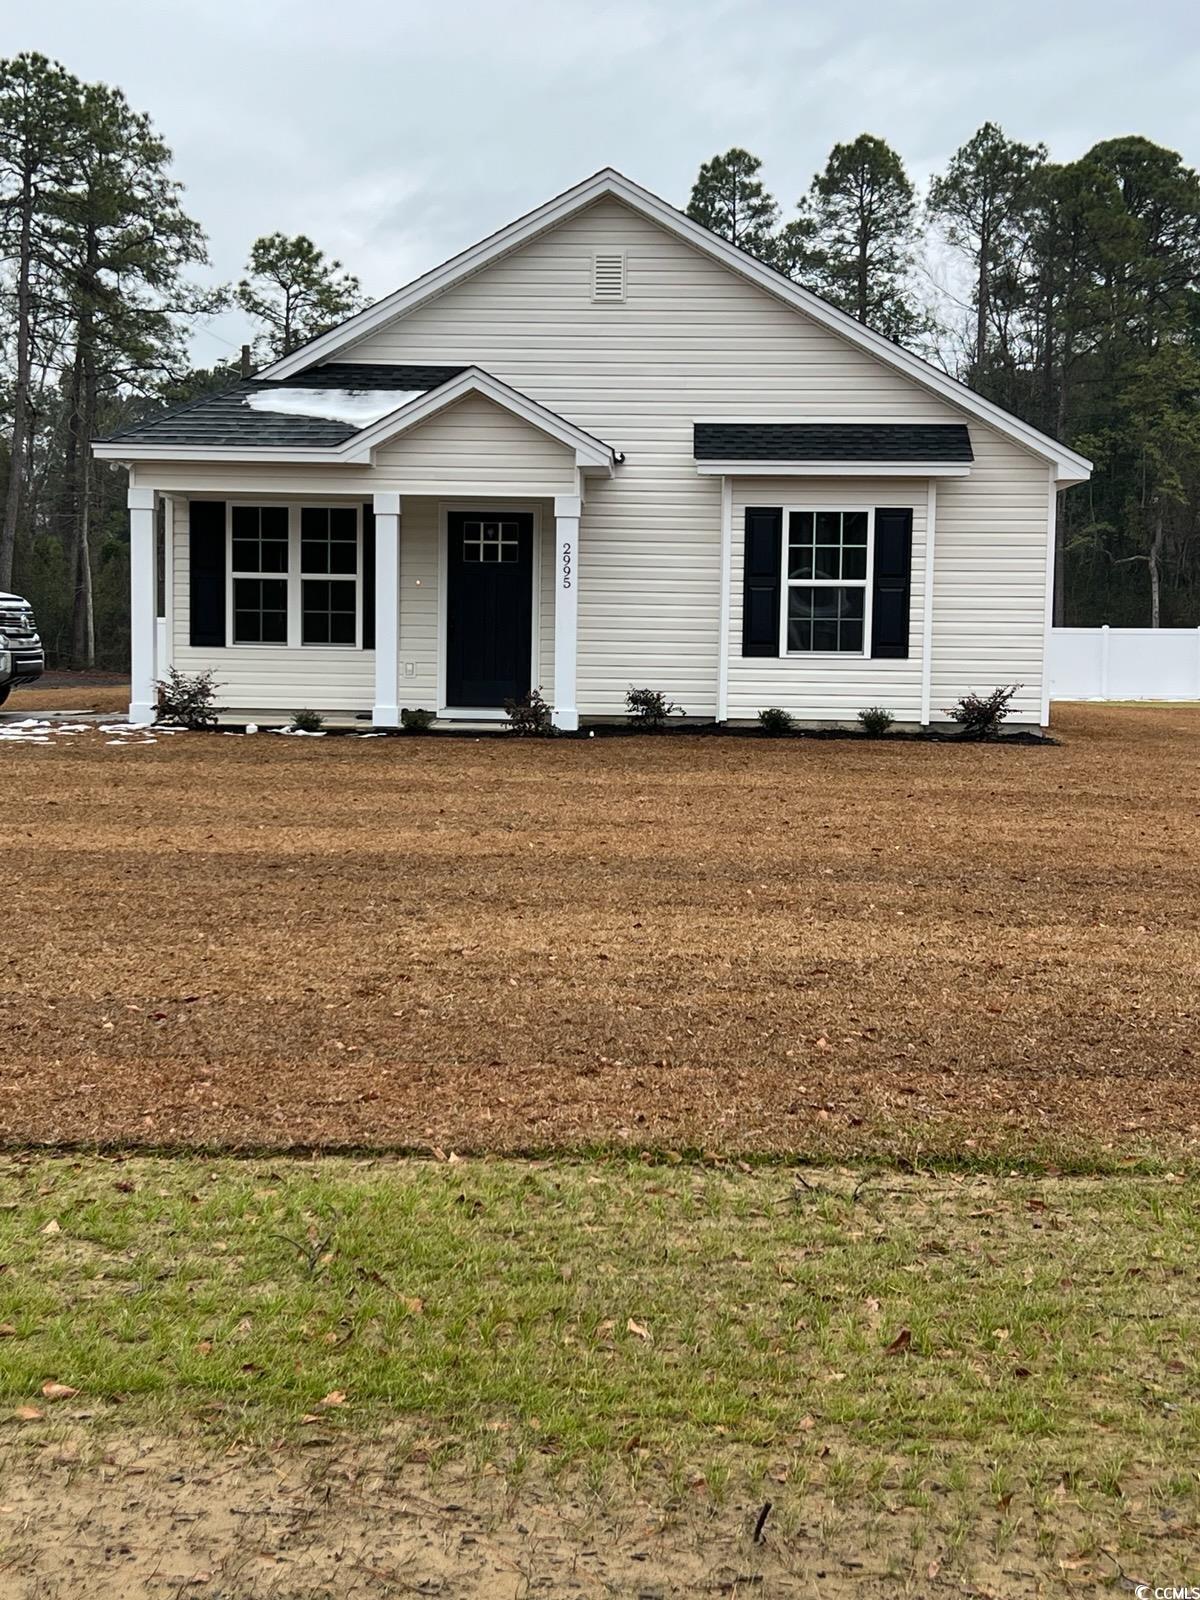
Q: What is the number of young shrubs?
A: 8